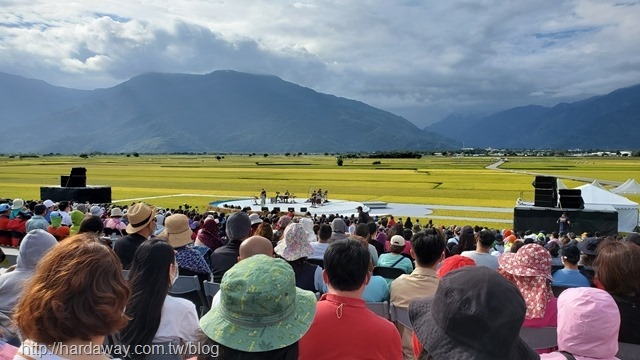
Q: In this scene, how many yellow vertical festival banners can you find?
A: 0